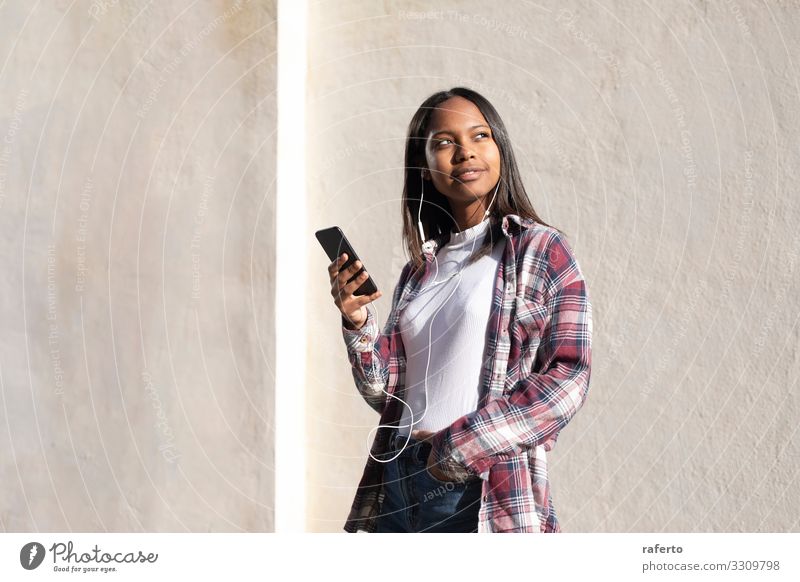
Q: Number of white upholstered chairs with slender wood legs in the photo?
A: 0